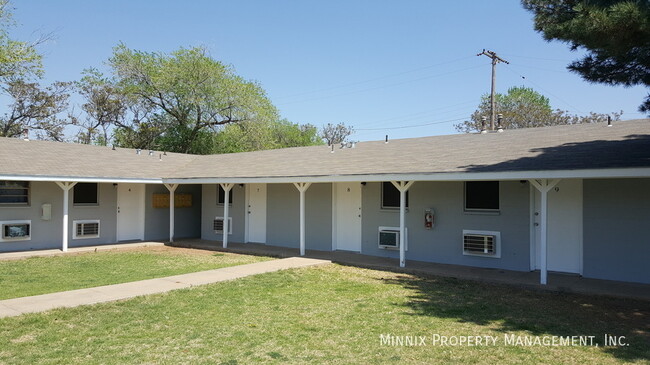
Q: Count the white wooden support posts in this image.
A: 6